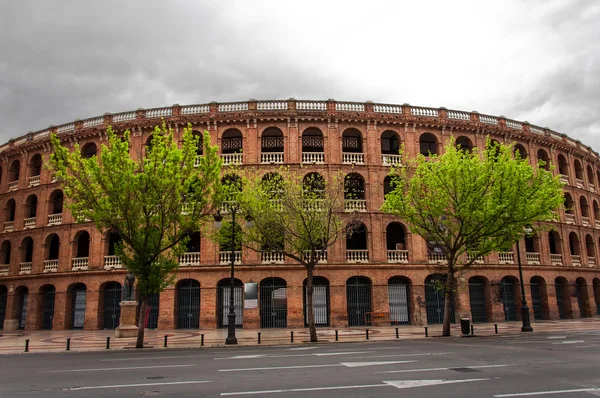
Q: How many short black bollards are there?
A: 13